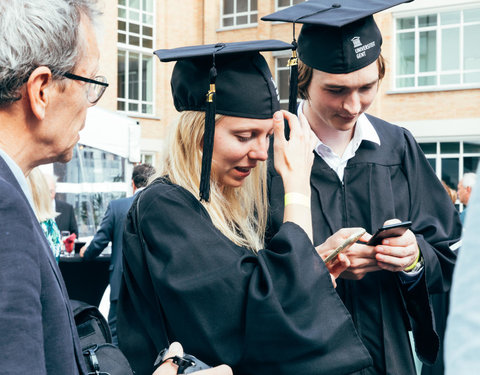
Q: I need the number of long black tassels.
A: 2